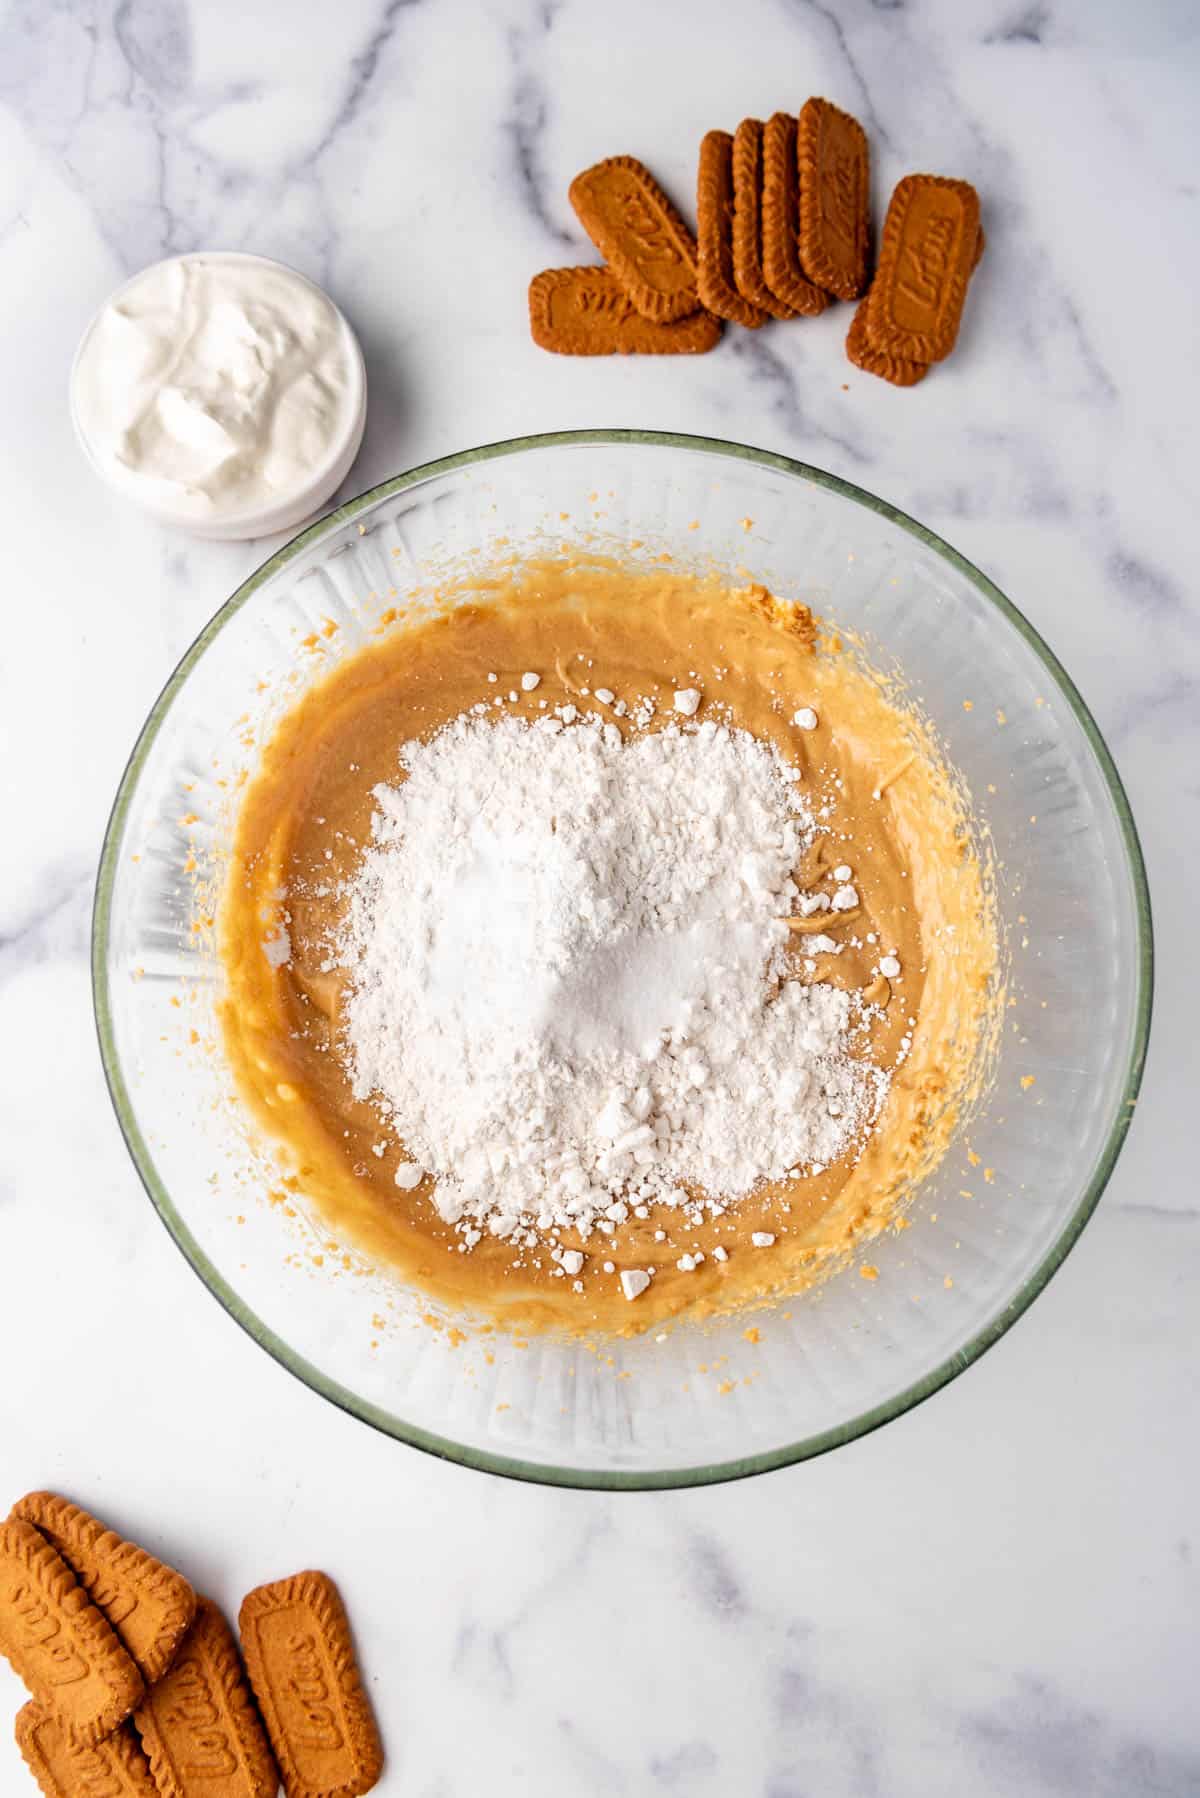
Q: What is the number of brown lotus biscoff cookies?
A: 13